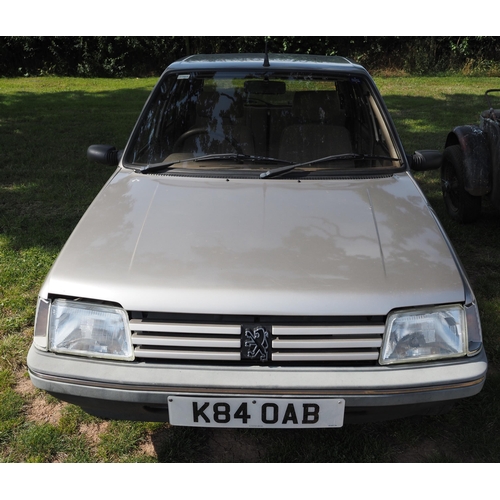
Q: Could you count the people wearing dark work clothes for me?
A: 0